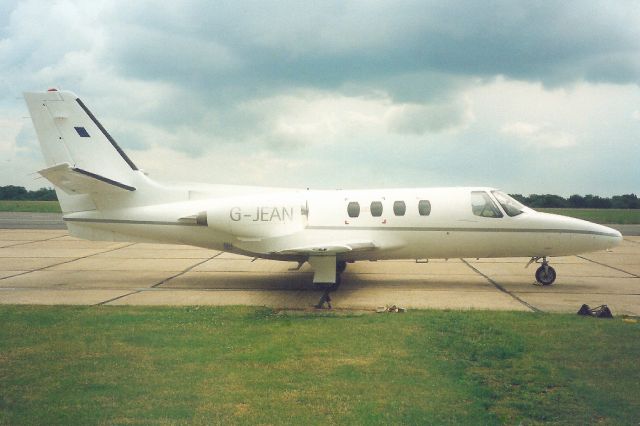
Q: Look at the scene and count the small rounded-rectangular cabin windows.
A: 4